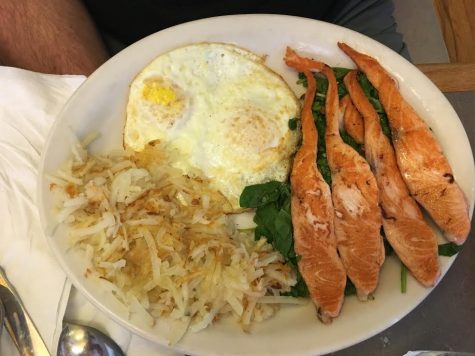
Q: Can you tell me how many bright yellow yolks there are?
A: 1